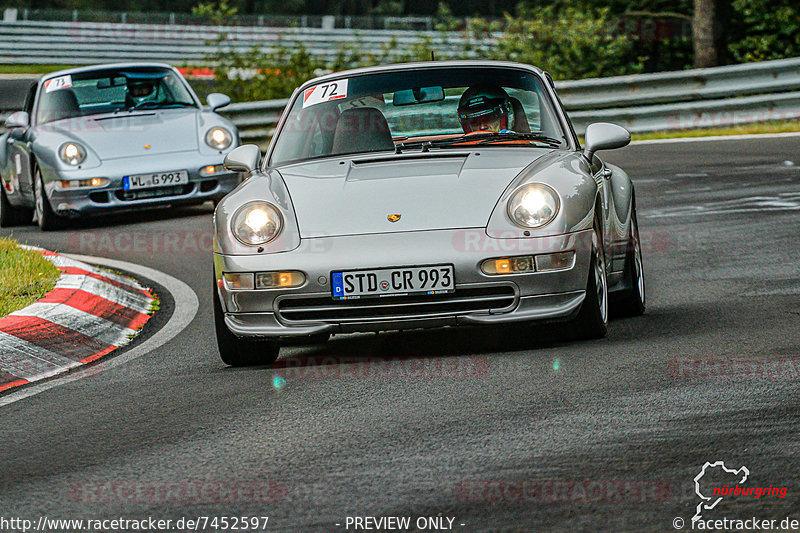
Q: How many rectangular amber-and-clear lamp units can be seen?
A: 4